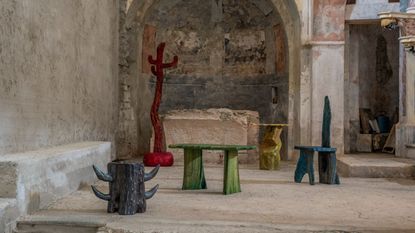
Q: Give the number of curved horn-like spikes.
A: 4